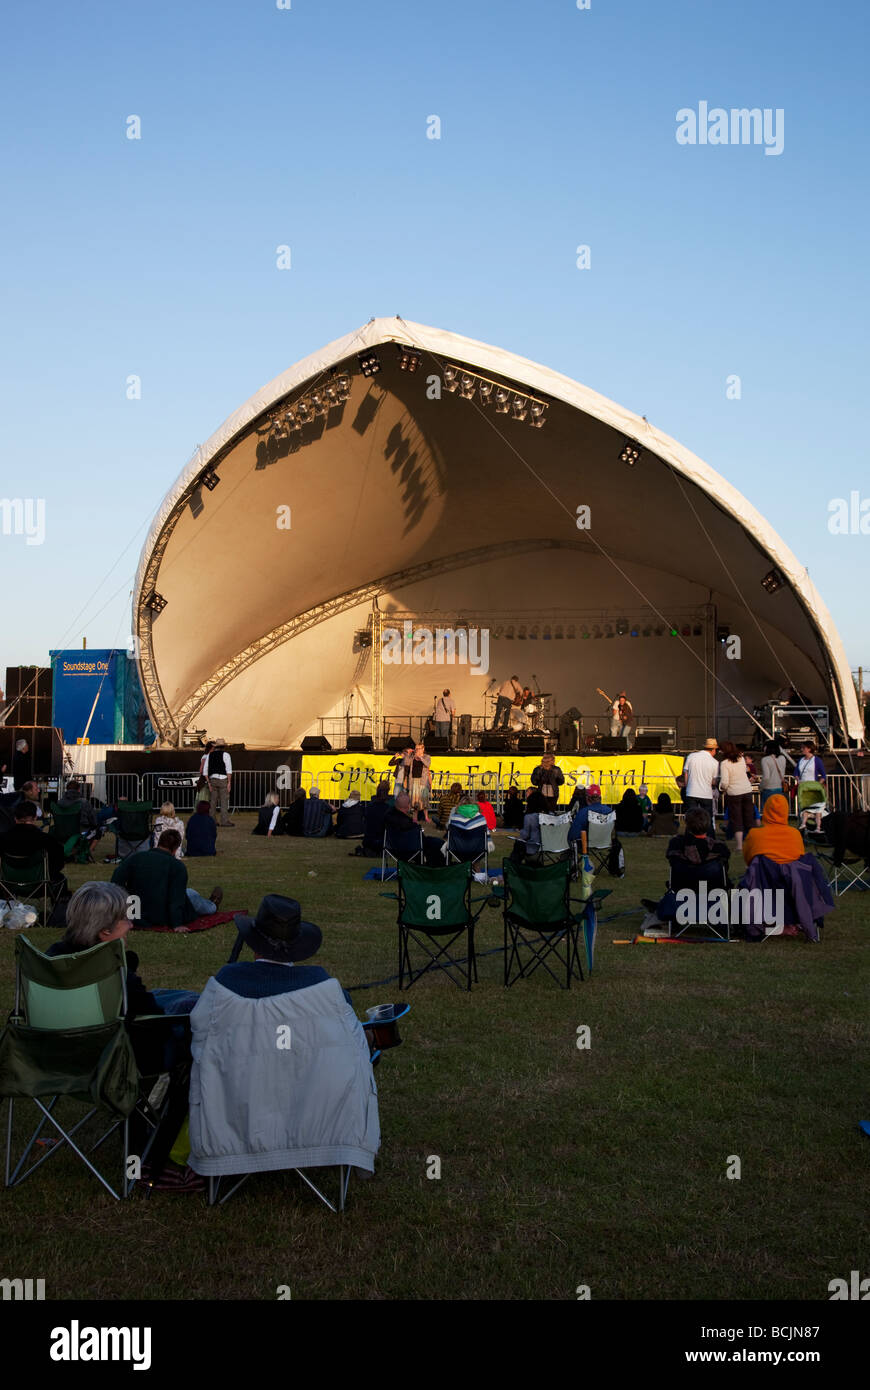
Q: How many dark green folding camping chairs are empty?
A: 2